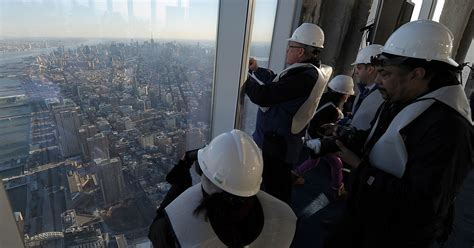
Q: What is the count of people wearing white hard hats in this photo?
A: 5